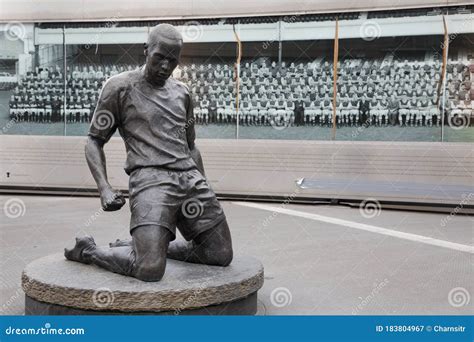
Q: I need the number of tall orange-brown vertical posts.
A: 3